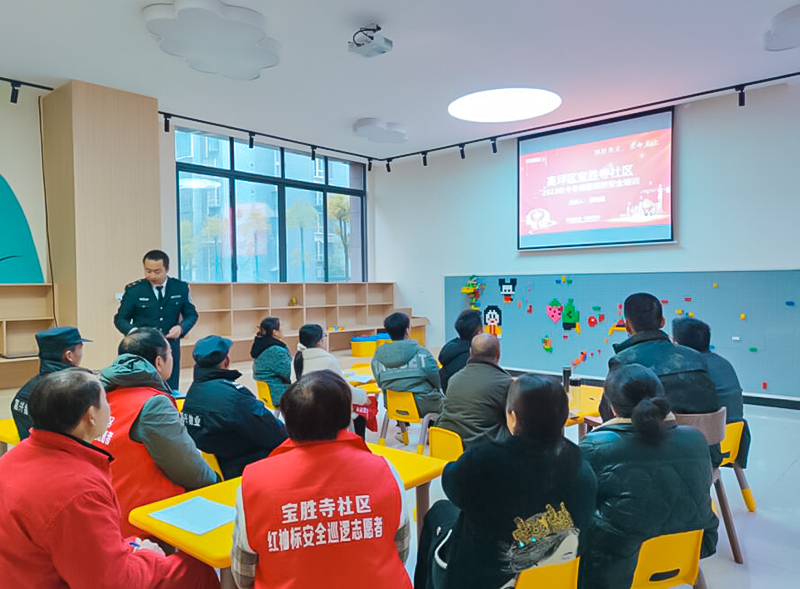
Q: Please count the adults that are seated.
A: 14